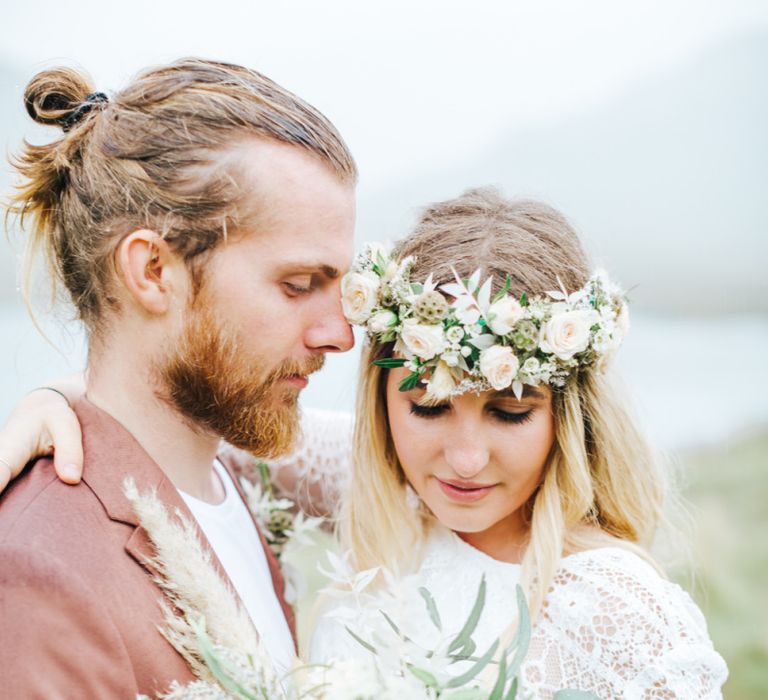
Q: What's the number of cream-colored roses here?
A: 5